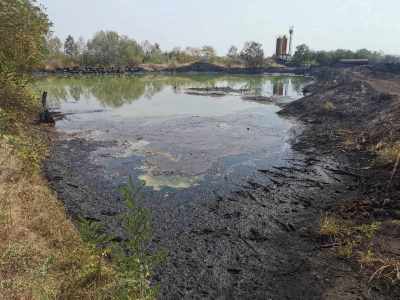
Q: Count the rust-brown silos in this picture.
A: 2